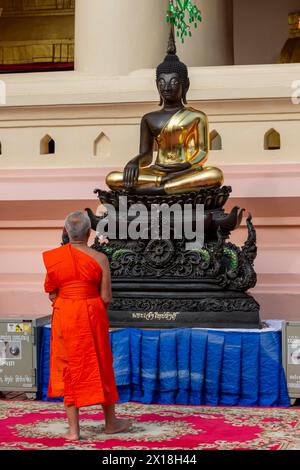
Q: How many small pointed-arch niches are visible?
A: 4